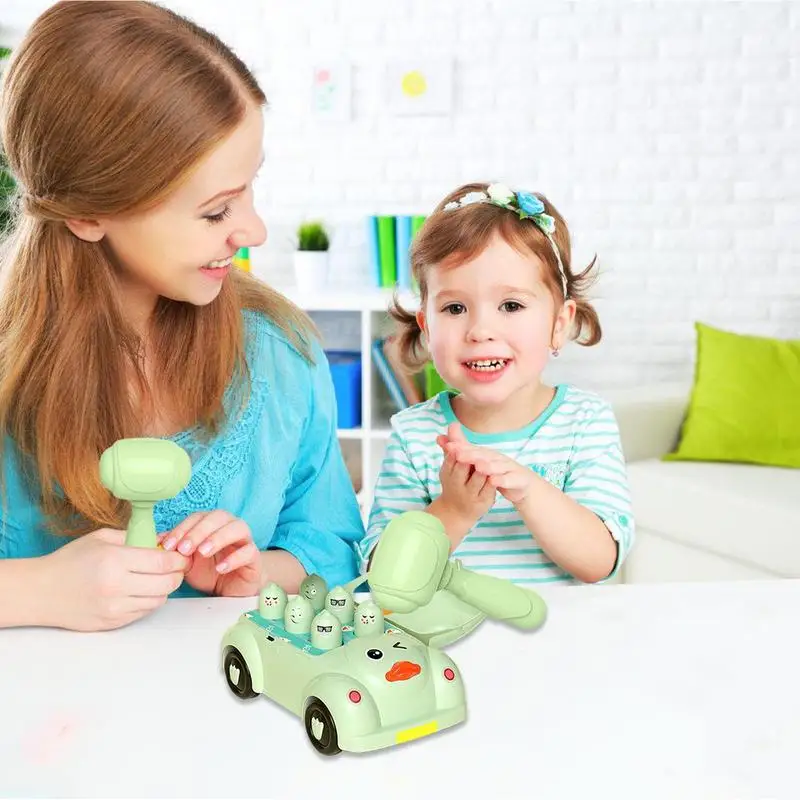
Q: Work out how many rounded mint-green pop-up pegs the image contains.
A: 6